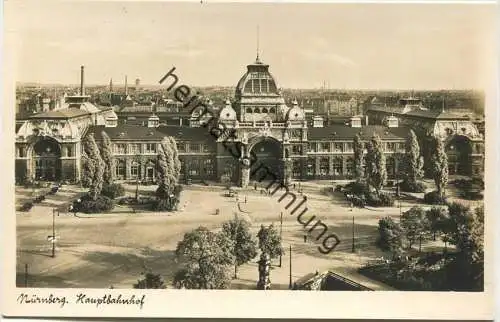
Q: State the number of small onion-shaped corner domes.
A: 2